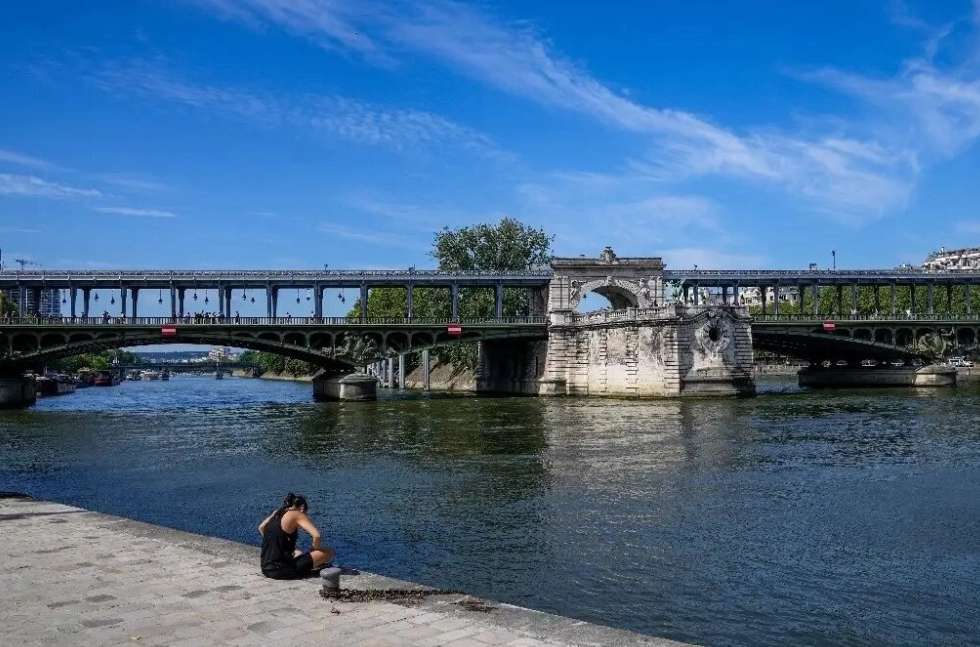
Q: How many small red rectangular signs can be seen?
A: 3